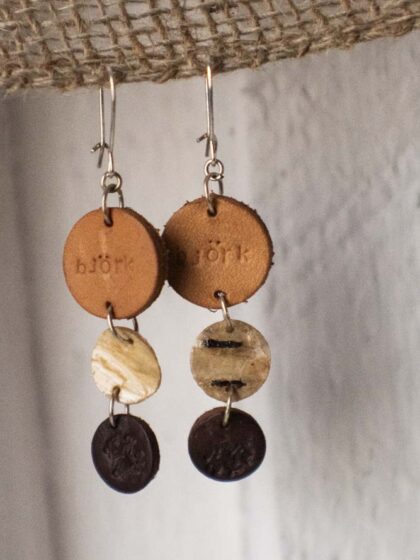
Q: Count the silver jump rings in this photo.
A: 8